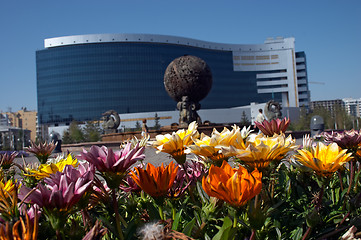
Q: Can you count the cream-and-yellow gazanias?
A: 4